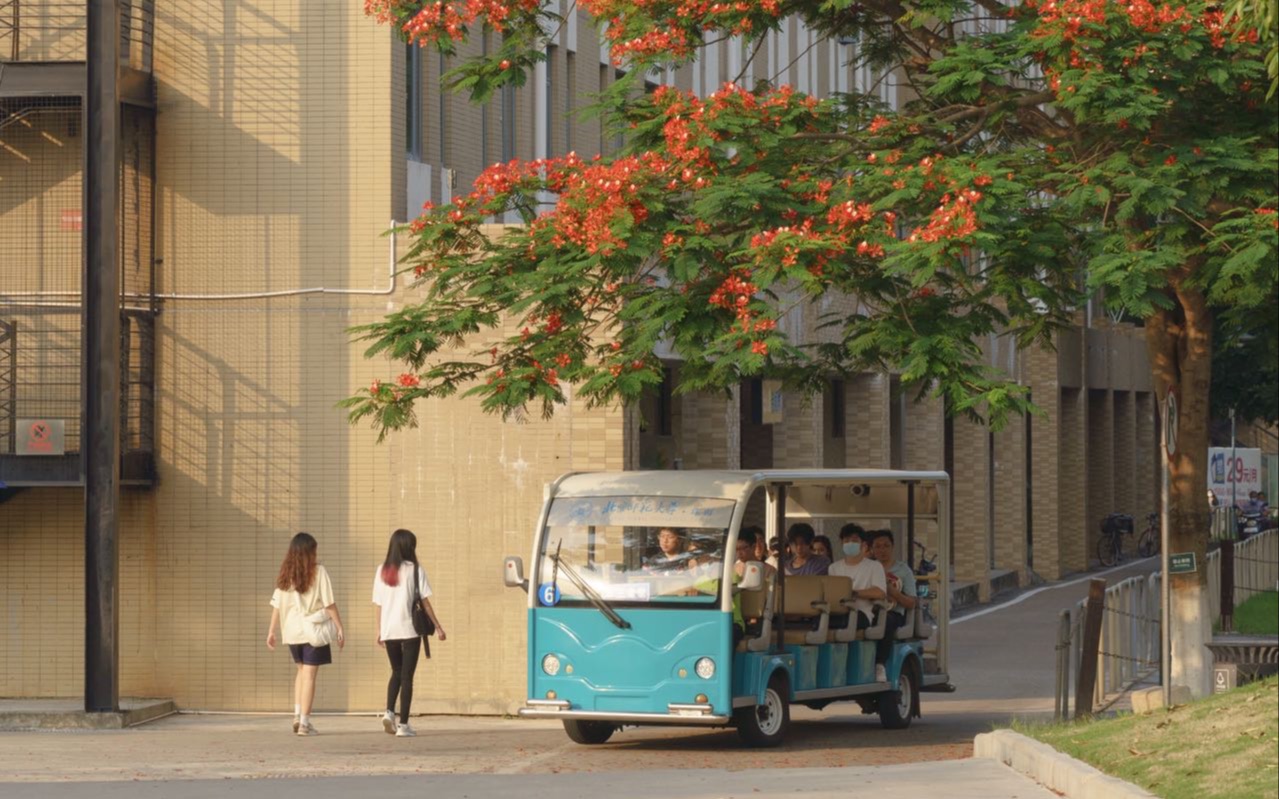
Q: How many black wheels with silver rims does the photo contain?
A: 2